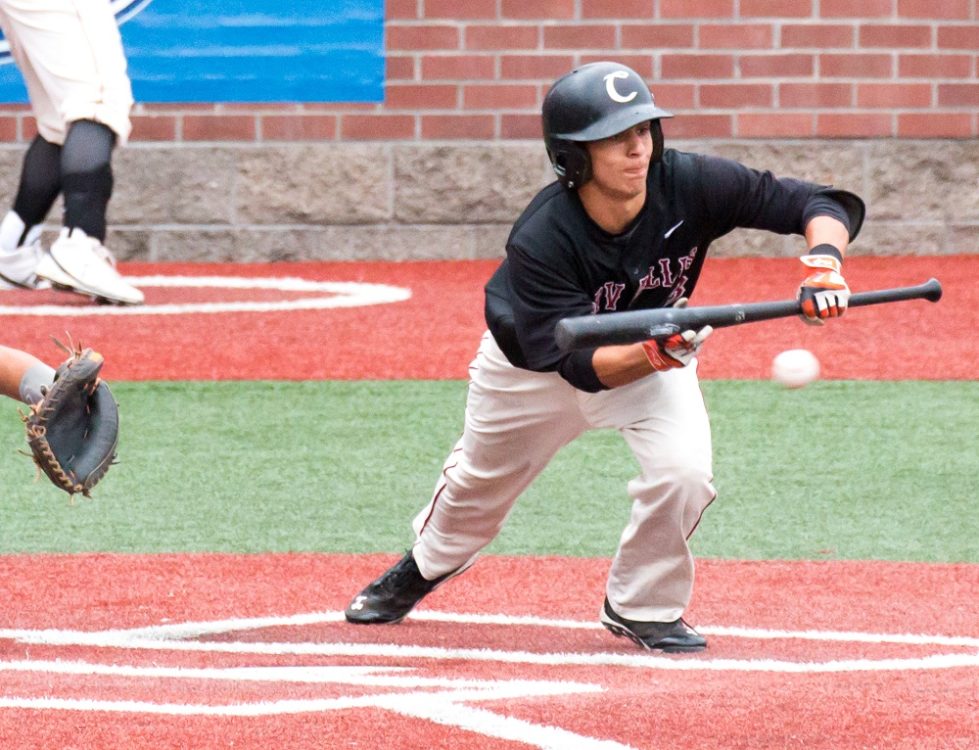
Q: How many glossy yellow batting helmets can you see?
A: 0